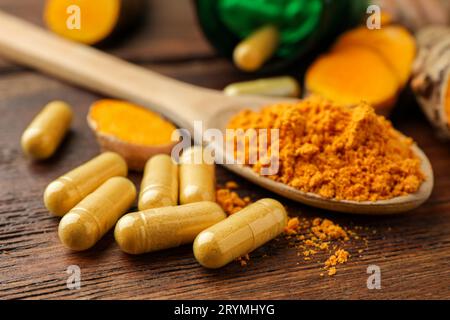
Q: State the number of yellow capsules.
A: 9